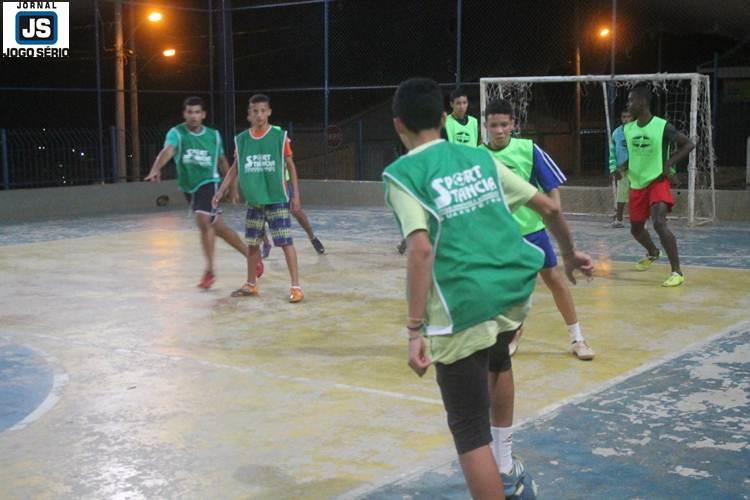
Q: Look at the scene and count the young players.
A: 8